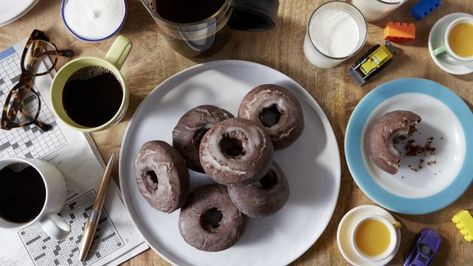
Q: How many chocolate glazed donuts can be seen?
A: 7